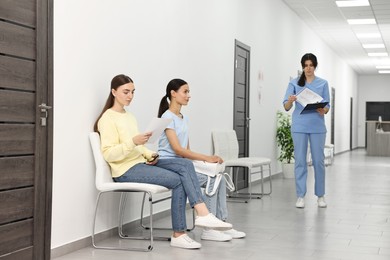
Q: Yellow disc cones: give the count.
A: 0